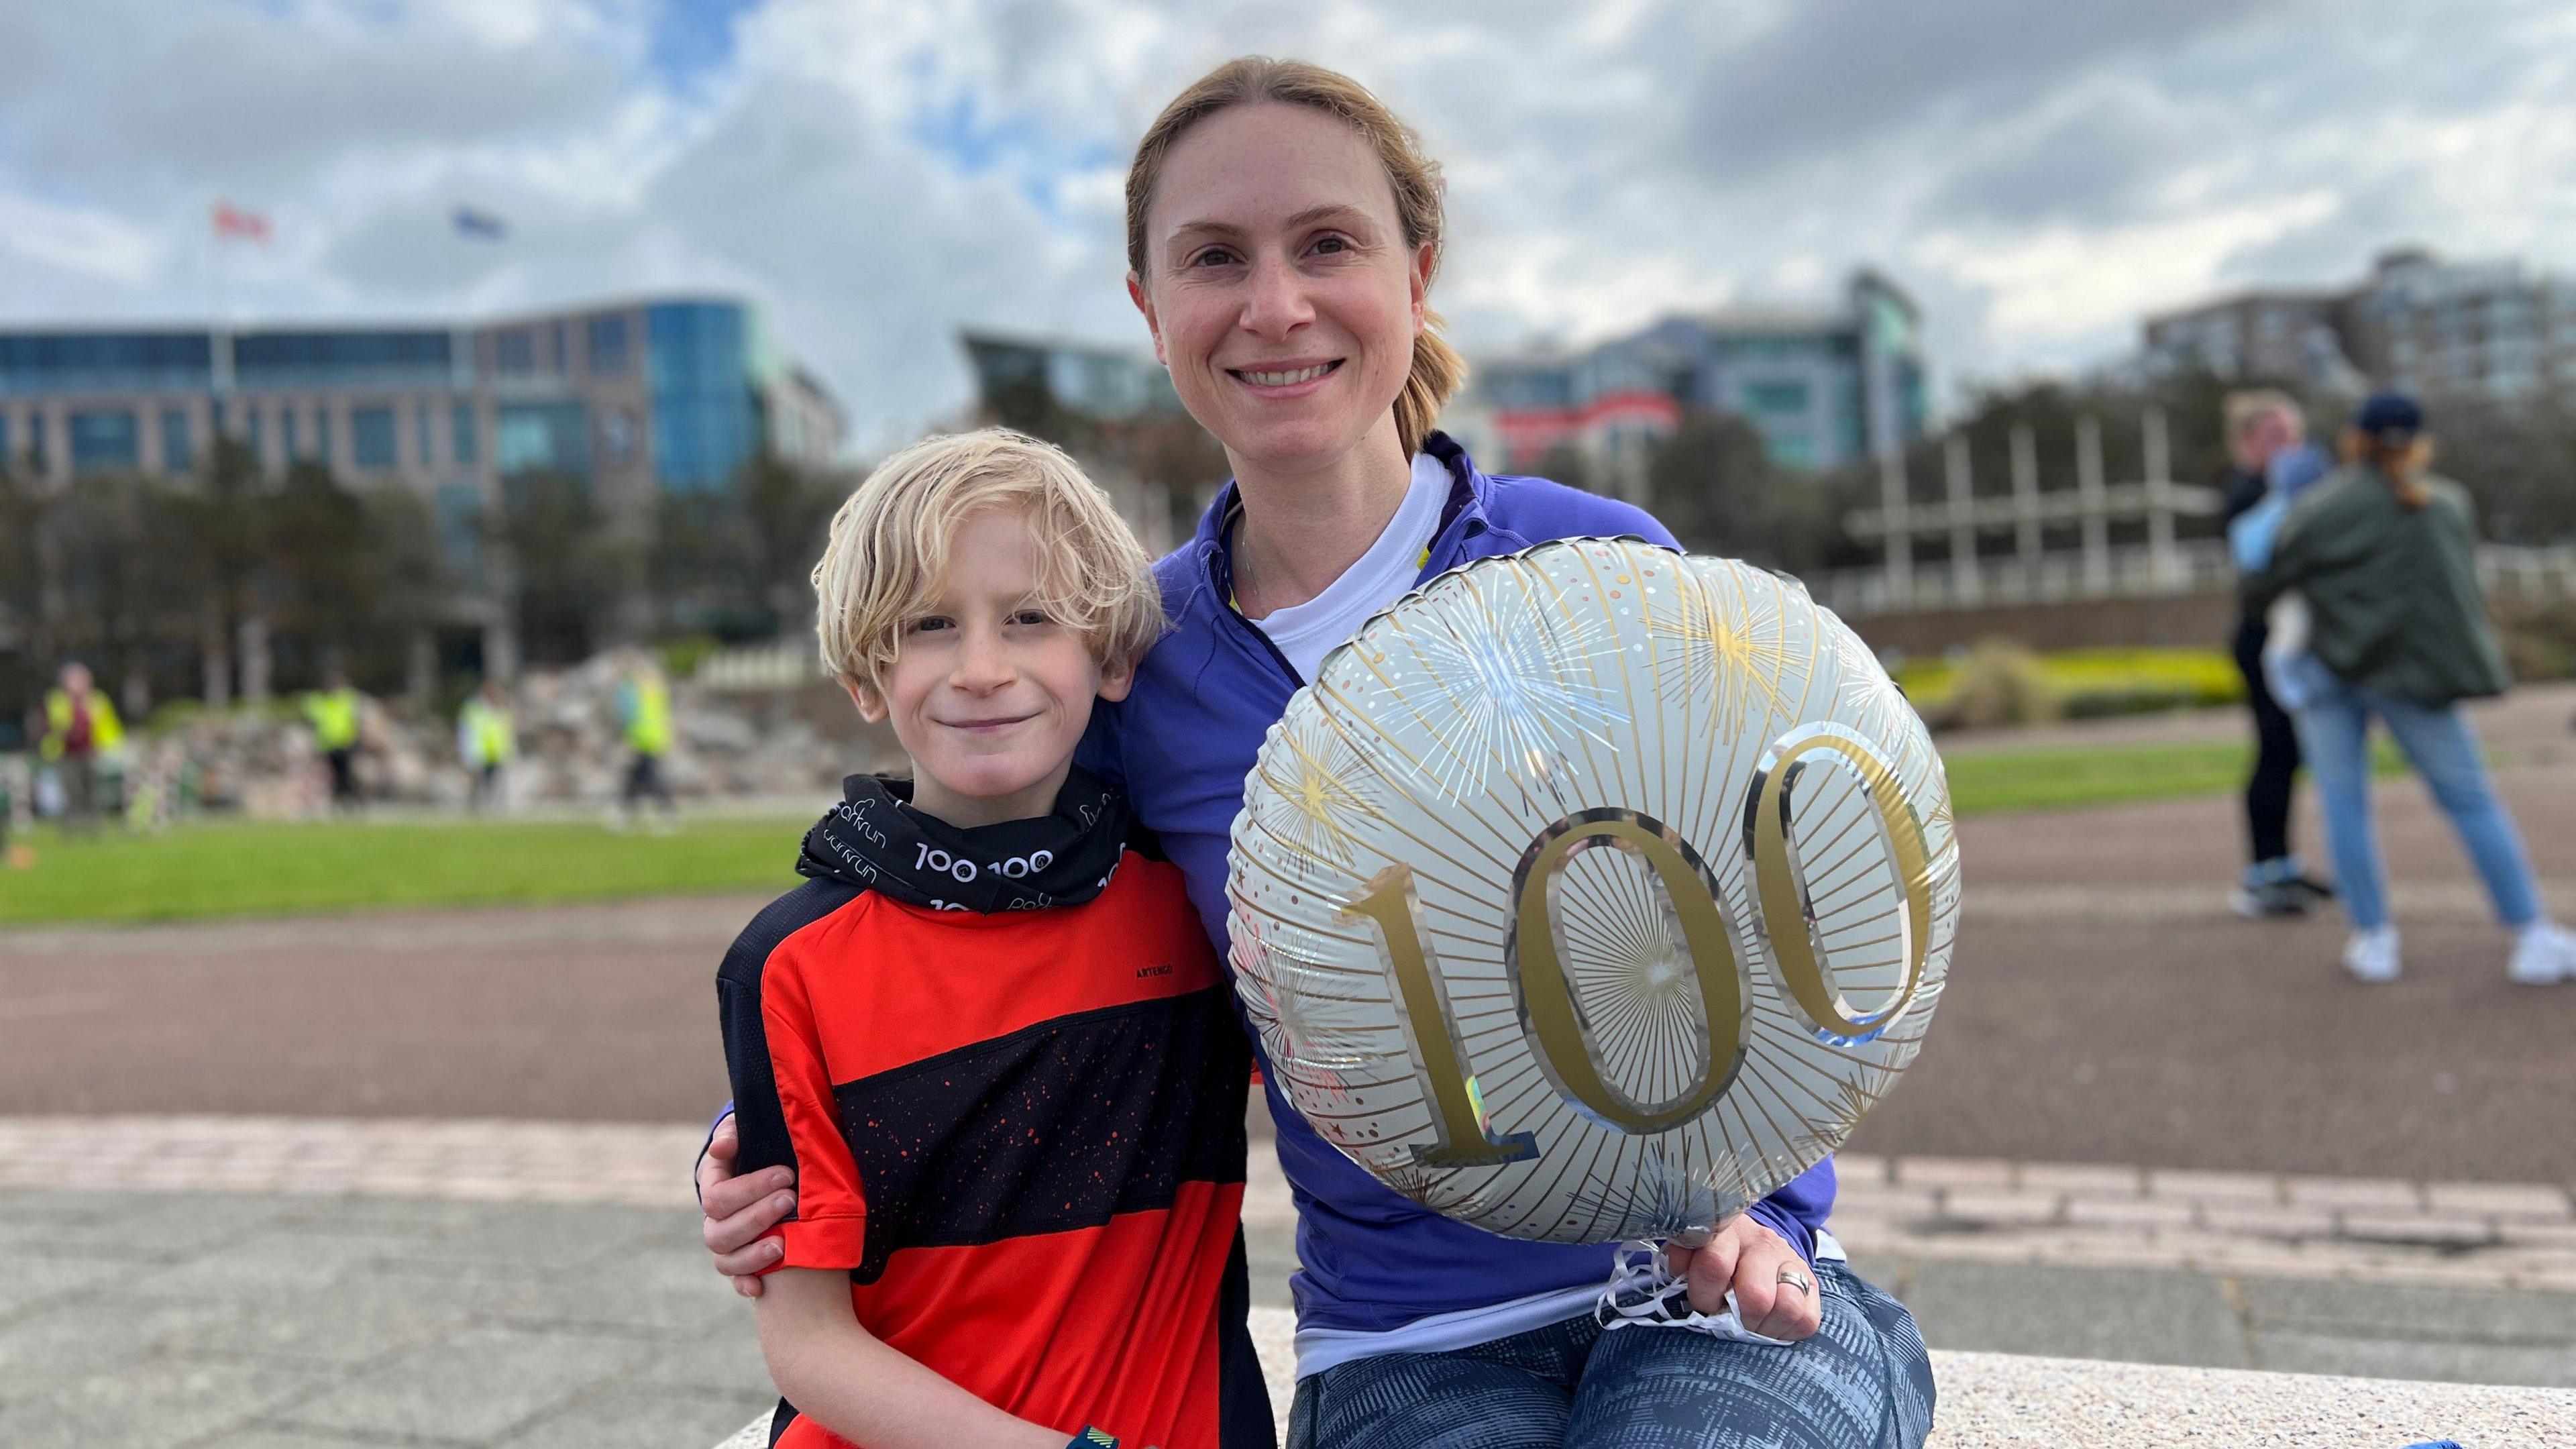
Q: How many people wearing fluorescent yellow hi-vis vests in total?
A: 4